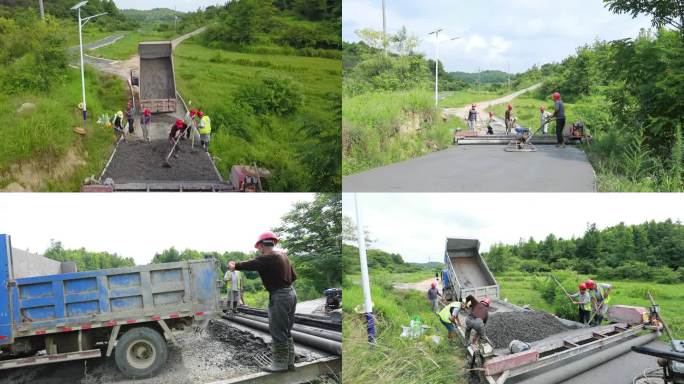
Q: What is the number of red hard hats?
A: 15